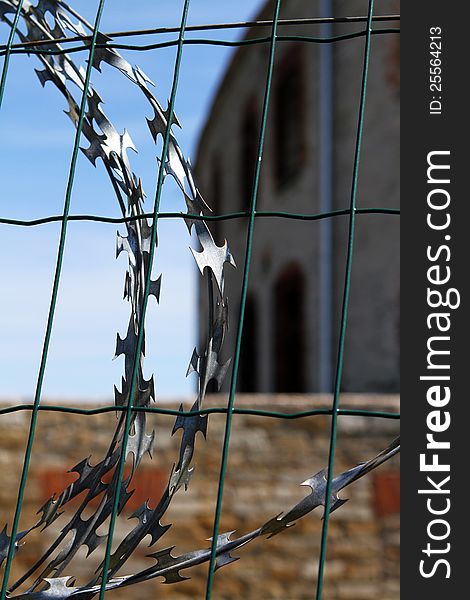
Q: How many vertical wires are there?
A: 5